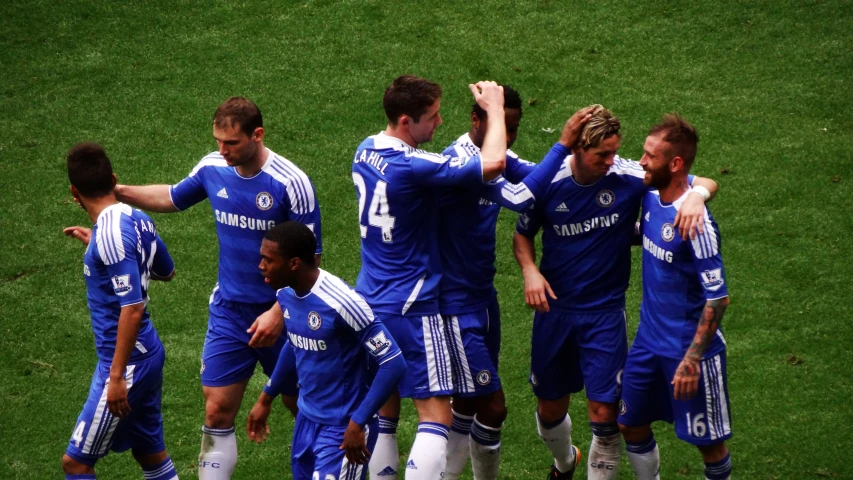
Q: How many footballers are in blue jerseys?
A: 7